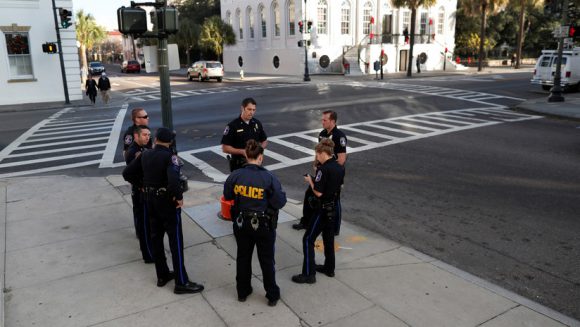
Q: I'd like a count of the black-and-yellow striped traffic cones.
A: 0